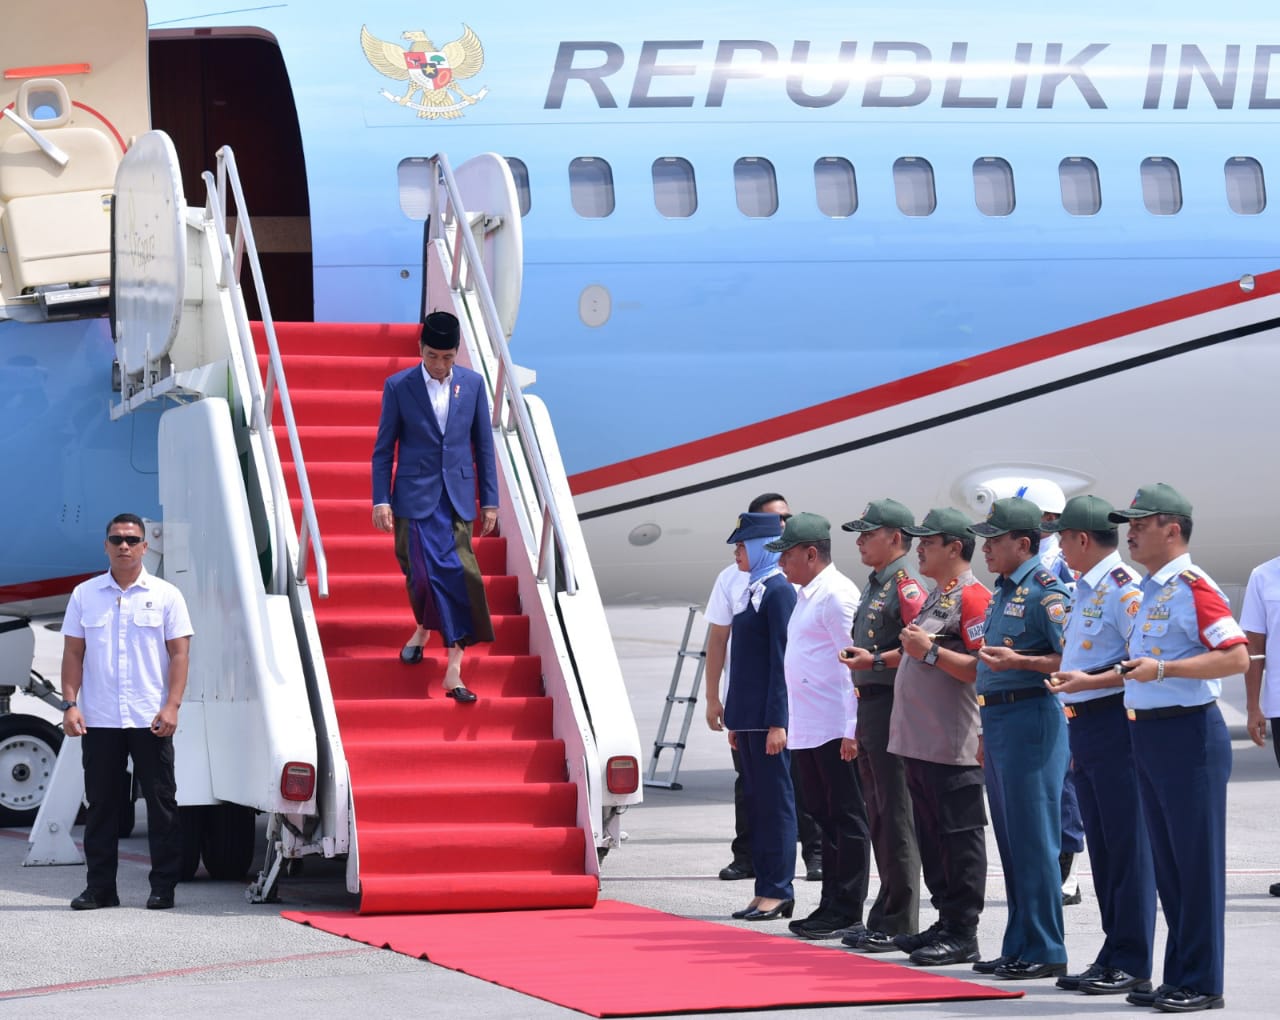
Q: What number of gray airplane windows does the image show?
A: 11